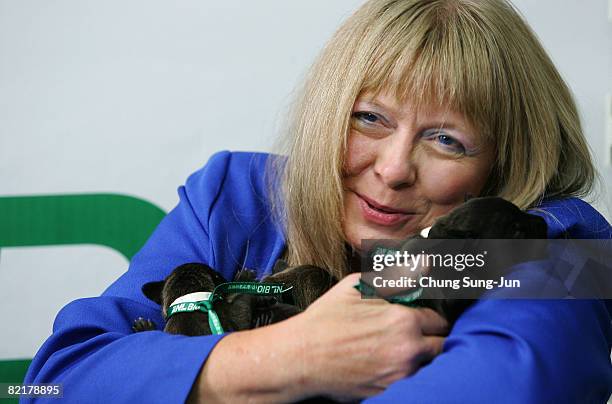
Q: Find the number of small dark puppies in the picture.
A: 3